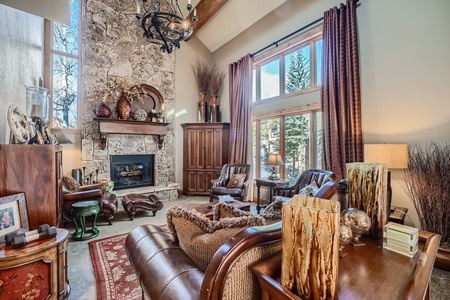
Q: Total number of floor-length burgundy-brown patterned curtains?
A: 2